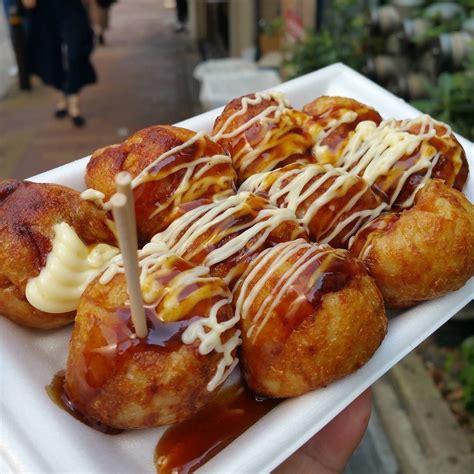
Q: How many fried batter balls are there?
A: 10